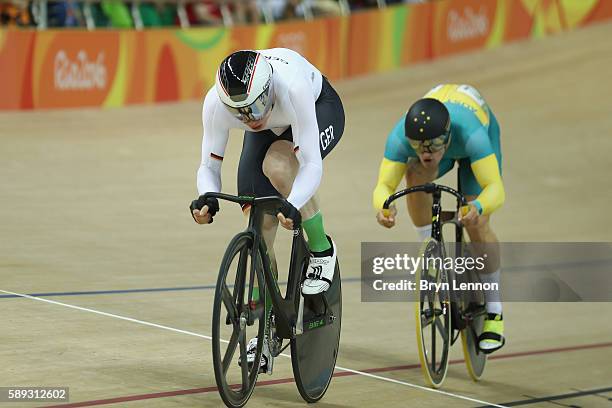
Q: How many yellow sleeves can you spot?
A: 2